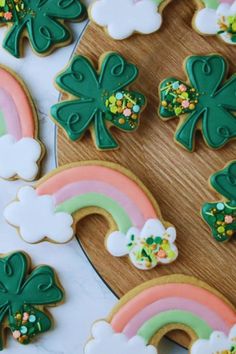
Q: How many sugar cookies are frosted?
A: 9